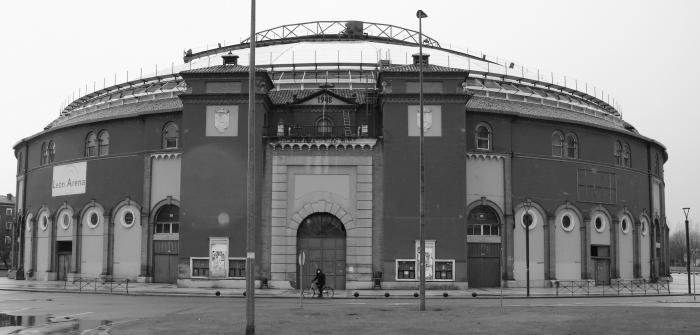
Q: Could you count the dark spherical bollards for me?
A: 7